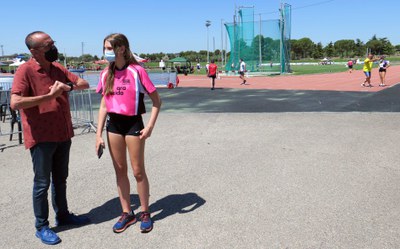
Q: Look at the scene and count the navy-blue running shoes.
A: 2